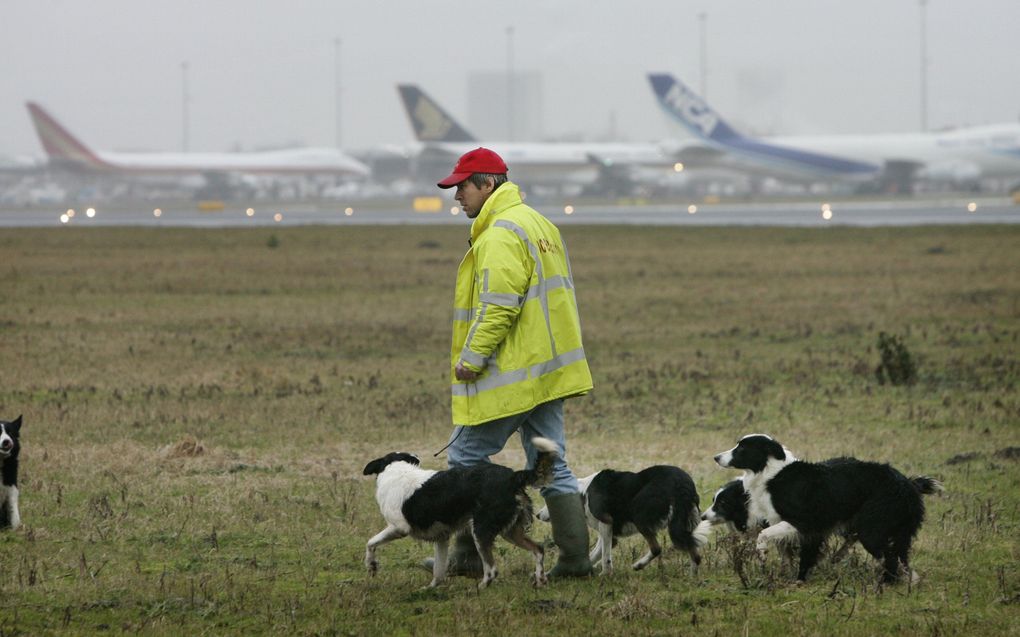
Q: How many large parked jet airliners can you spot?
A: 3